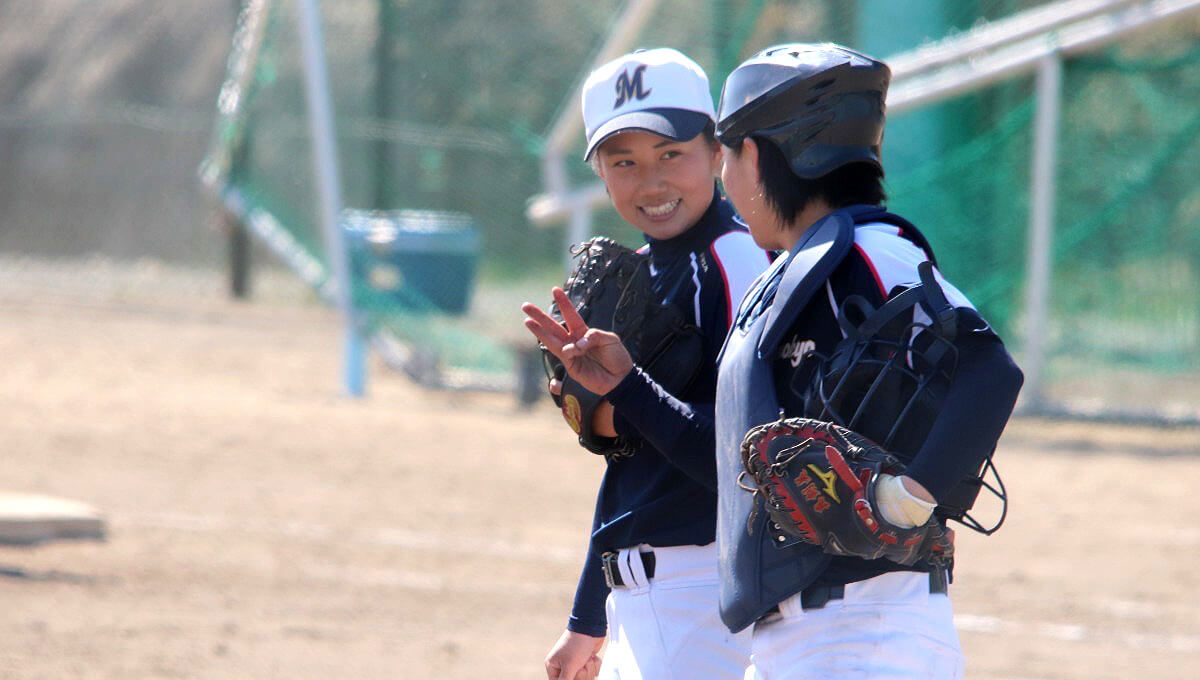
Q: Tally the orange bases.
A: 0